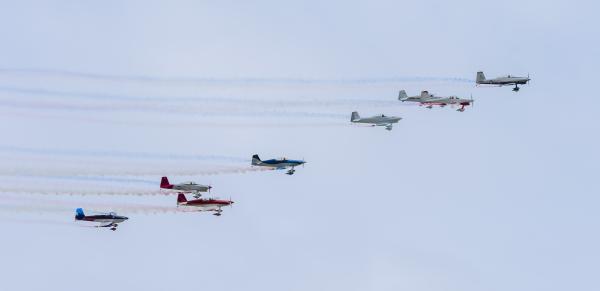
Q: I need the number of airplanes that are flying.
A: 8